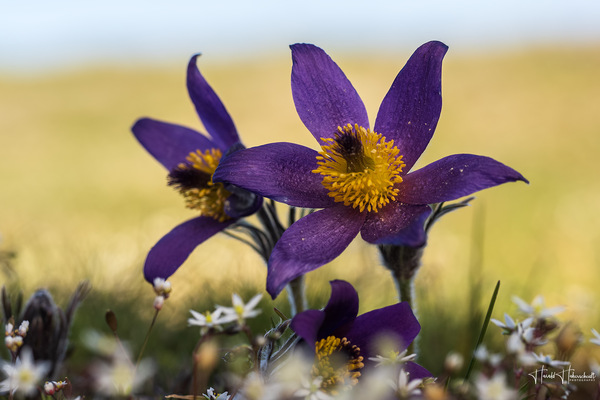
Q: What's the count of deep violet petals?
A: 14